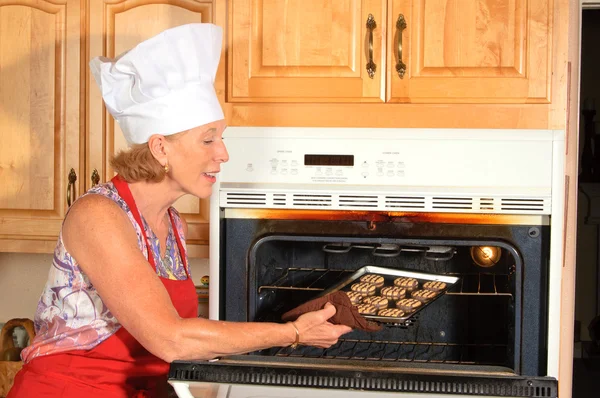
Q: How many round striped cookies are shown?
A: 11